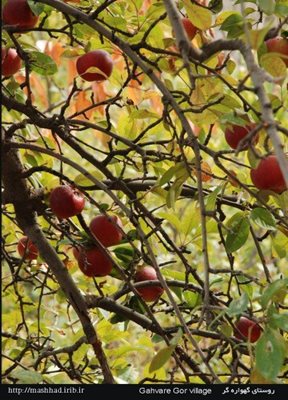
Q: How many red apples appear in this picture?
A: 13